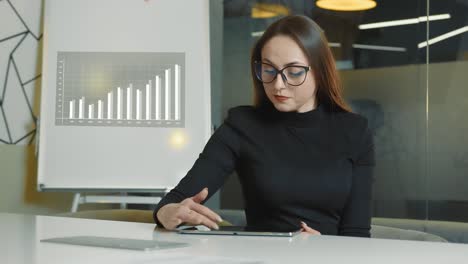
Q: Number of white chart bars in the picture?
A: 12